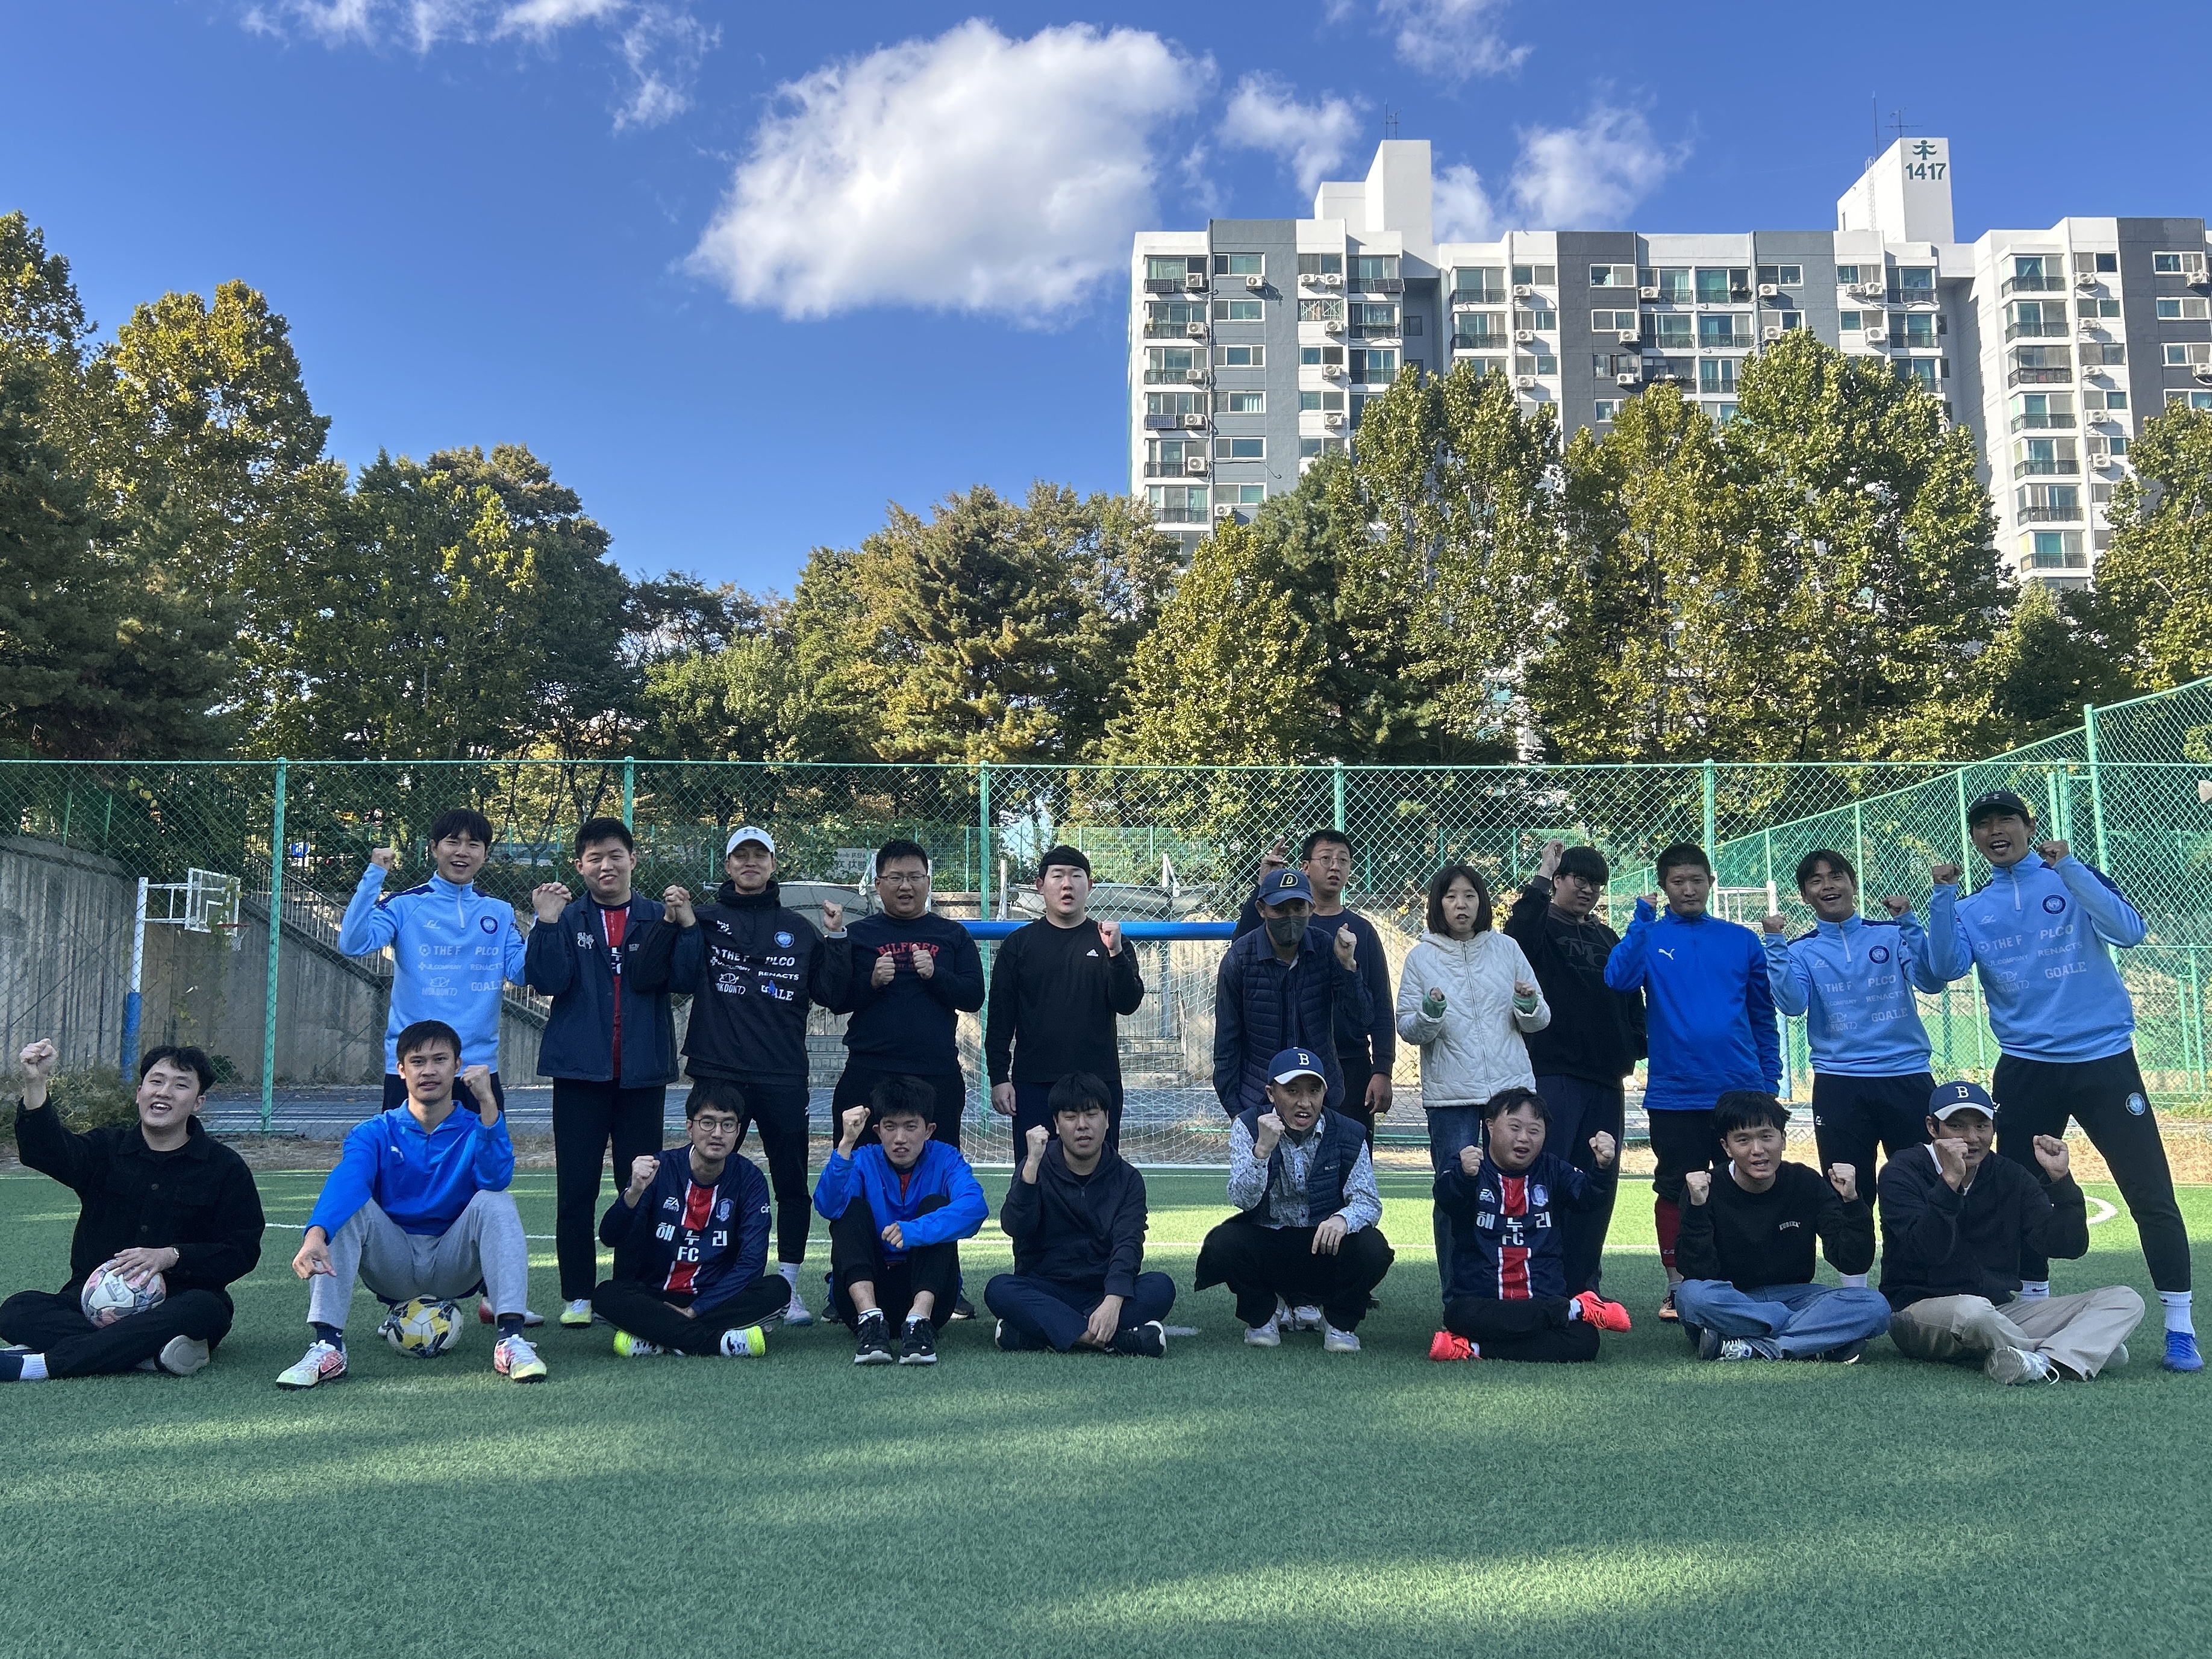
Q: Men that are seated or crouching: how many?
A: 9